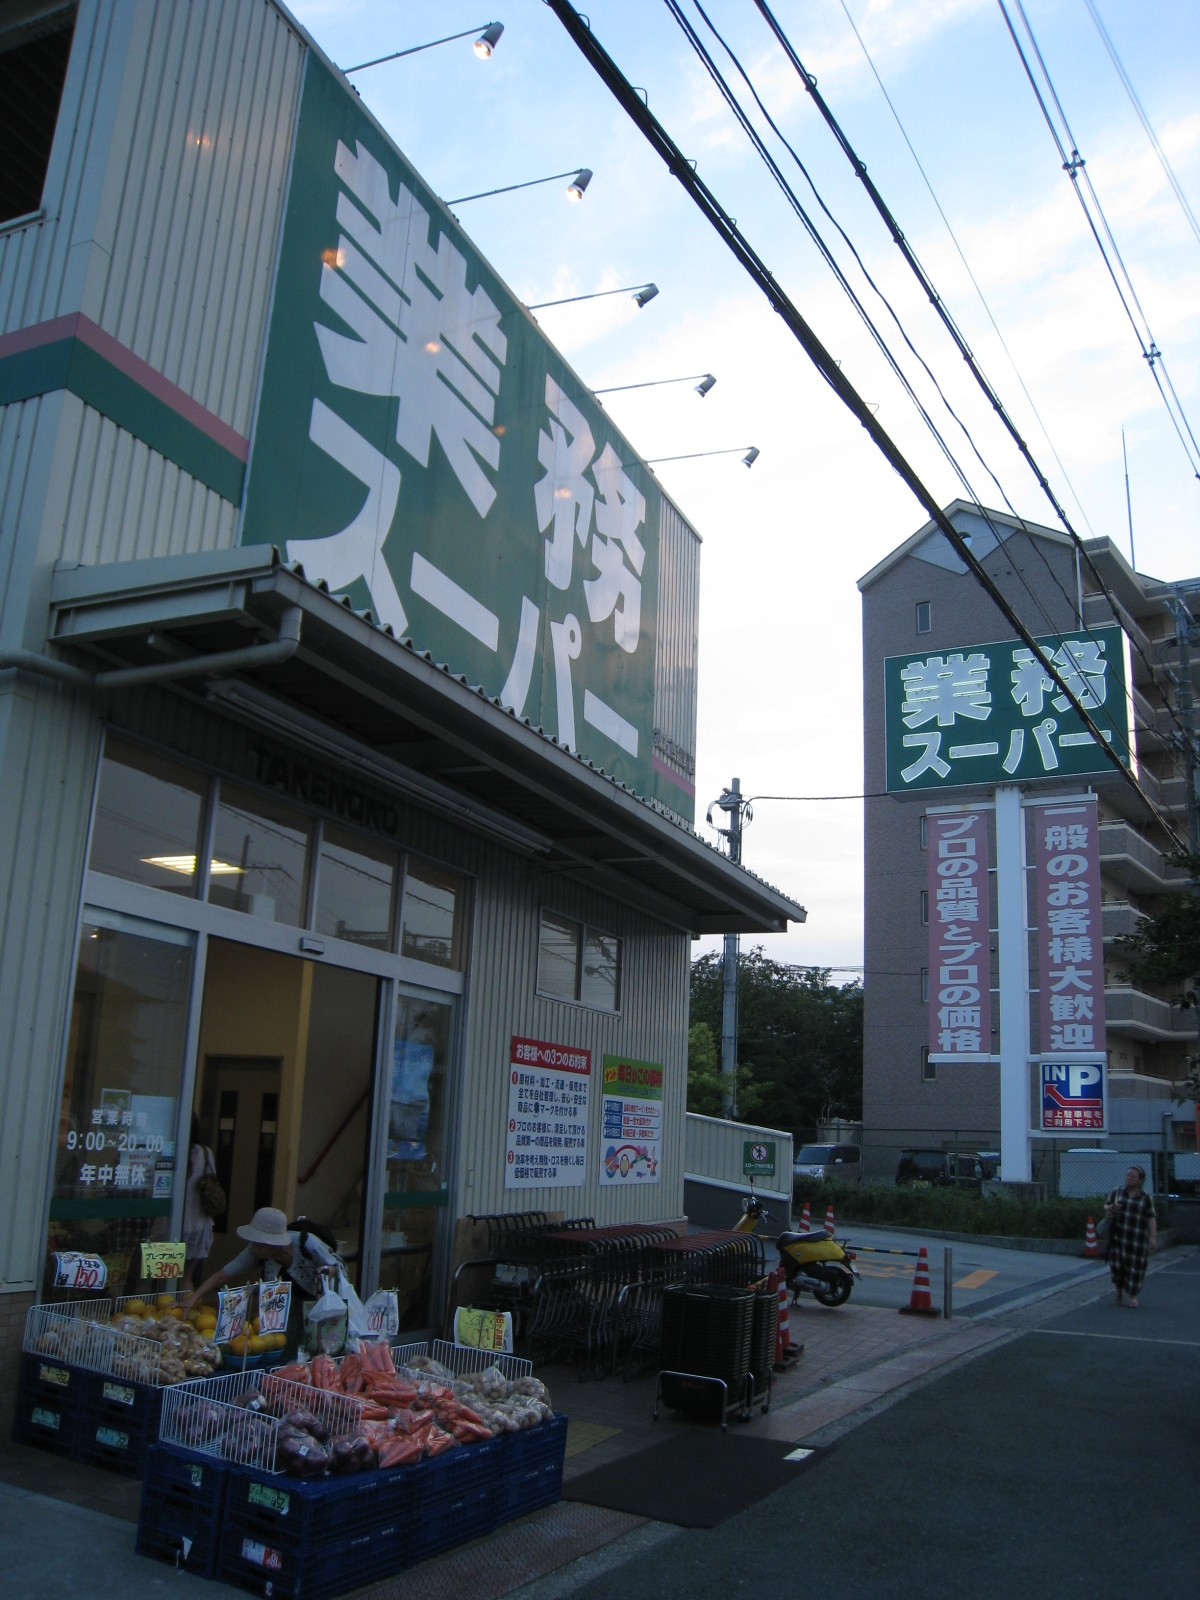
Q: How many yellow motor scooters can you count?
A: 1